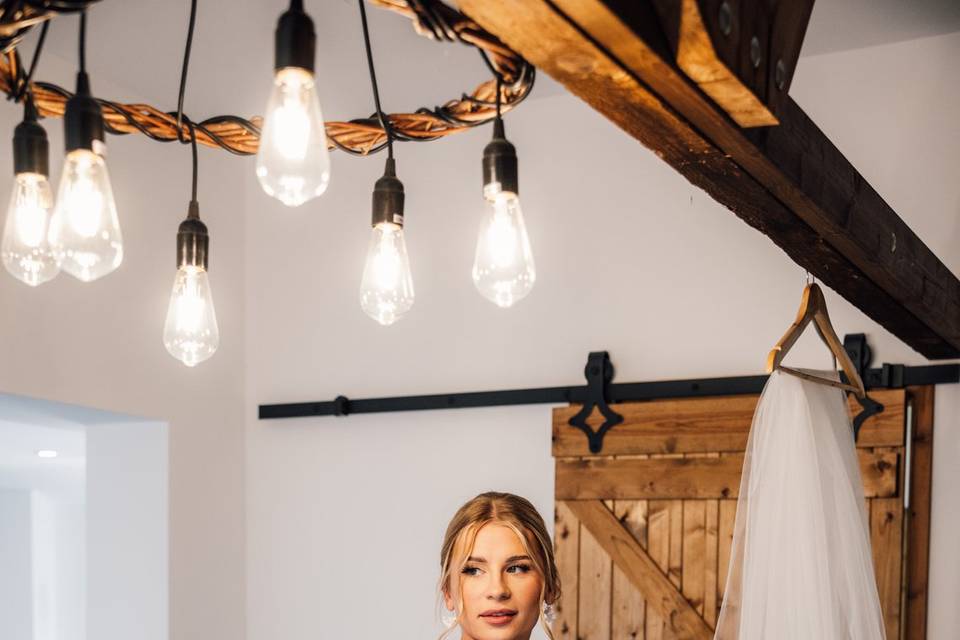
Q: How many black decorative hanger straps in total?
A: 2